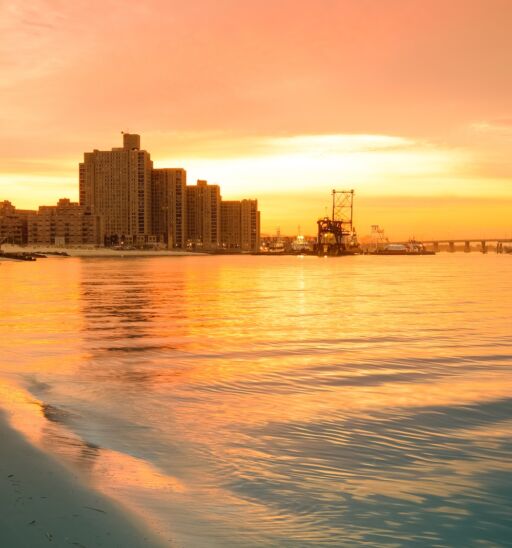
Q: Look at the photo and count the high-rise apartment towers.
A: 4